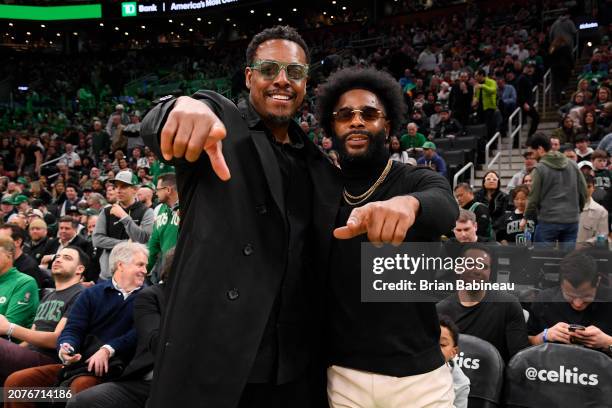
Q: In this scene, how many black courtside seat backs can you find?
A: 2